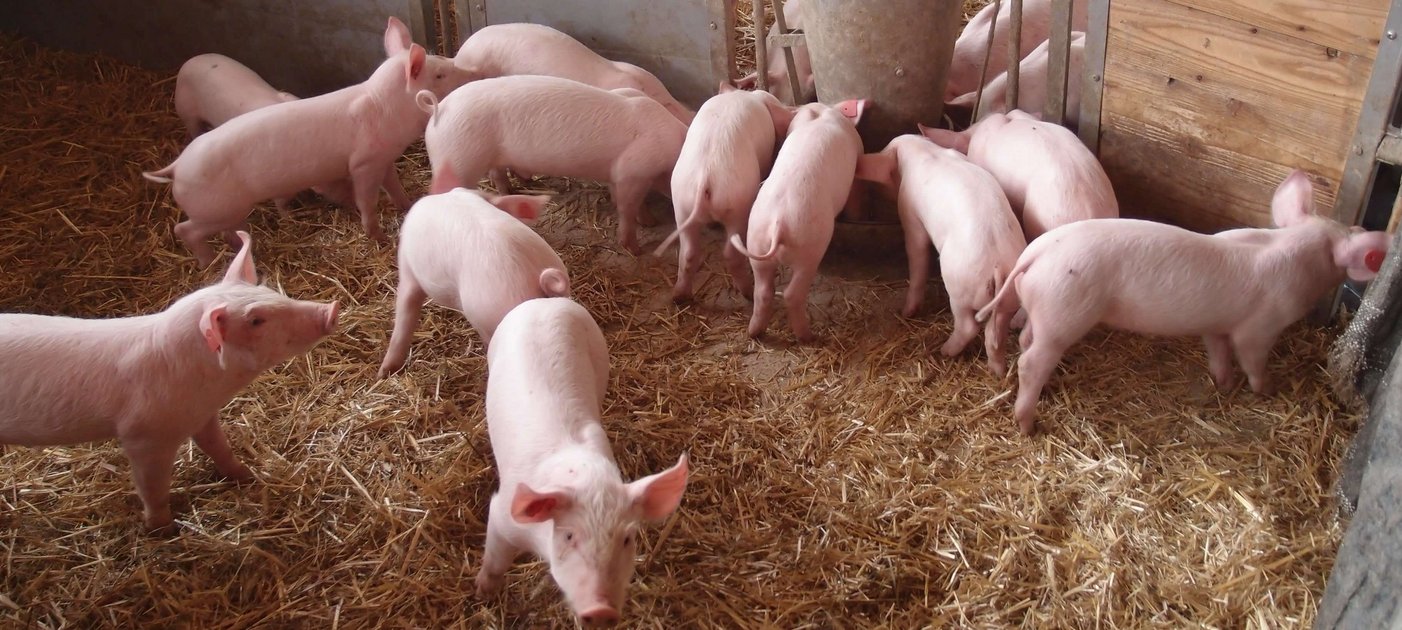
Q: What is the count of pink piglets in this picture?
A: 15